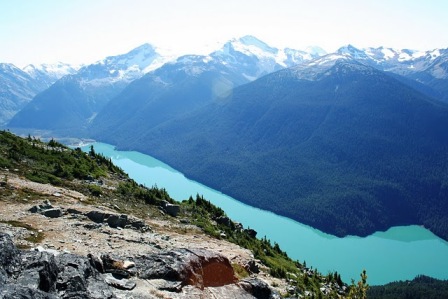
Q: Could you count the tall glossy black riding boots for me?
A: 0